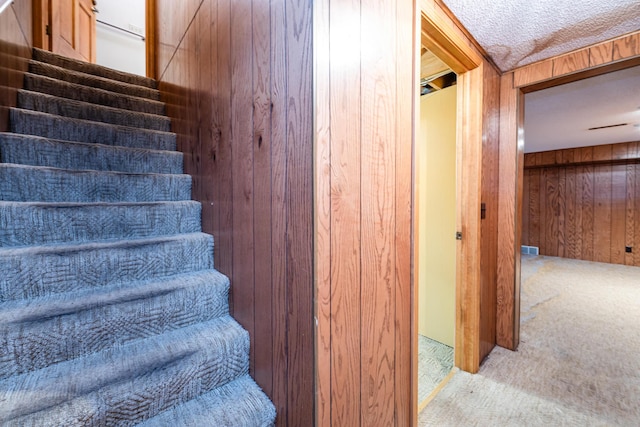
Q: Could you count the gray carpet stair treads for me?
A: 12